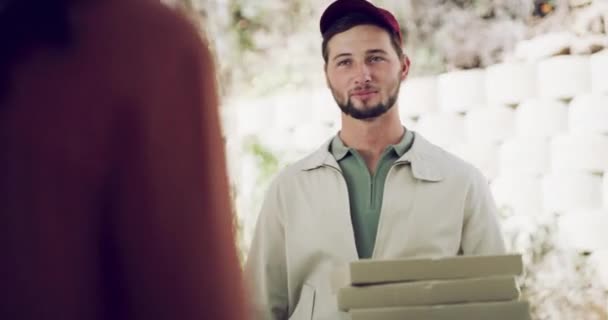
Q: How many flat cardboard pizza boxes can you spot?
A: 3